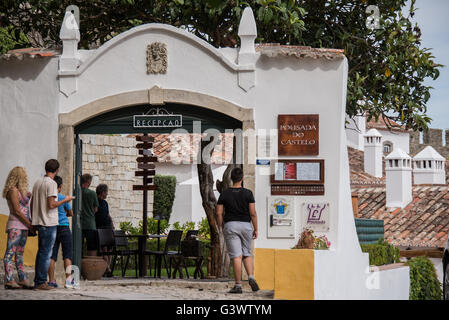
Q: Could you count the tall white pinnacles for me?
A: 2